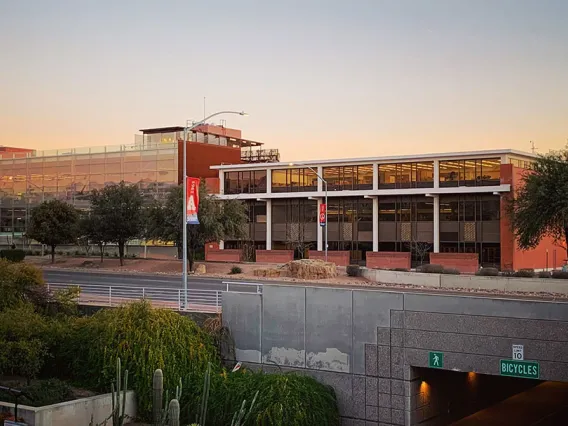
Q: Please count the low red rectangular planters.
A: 5